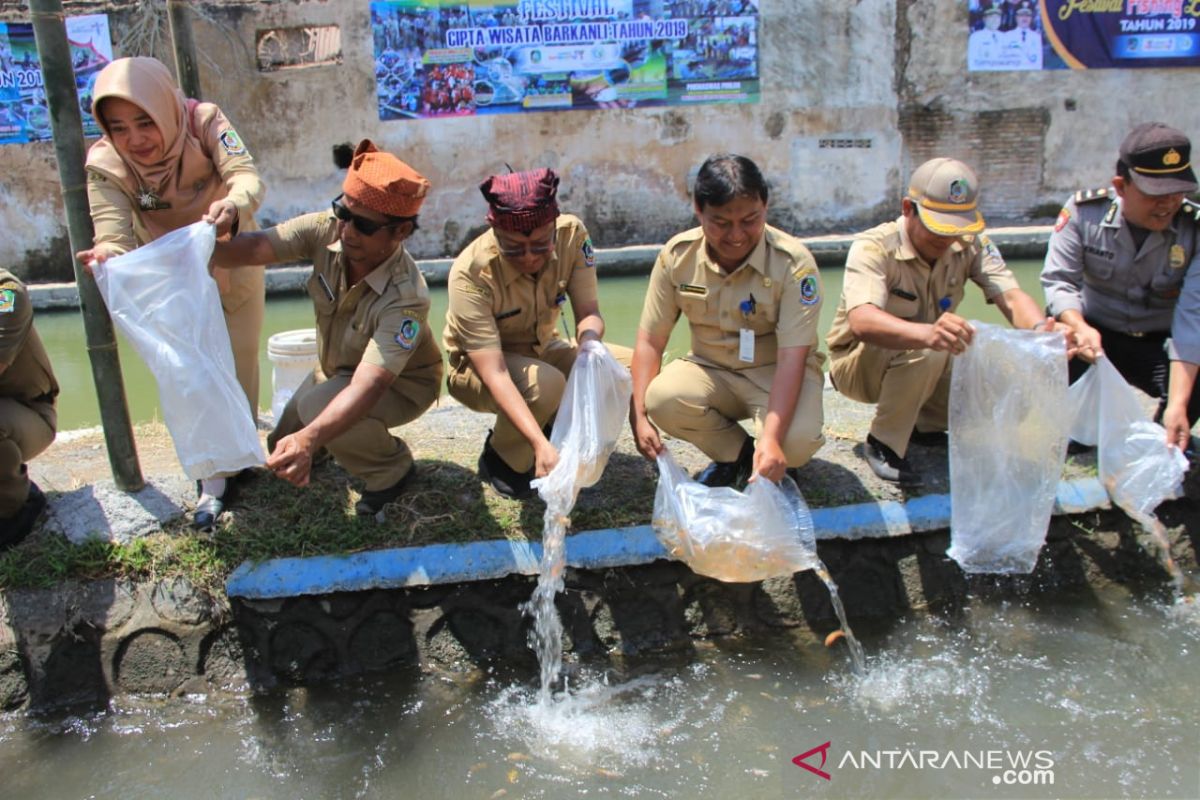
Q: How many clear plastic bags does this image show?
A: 5